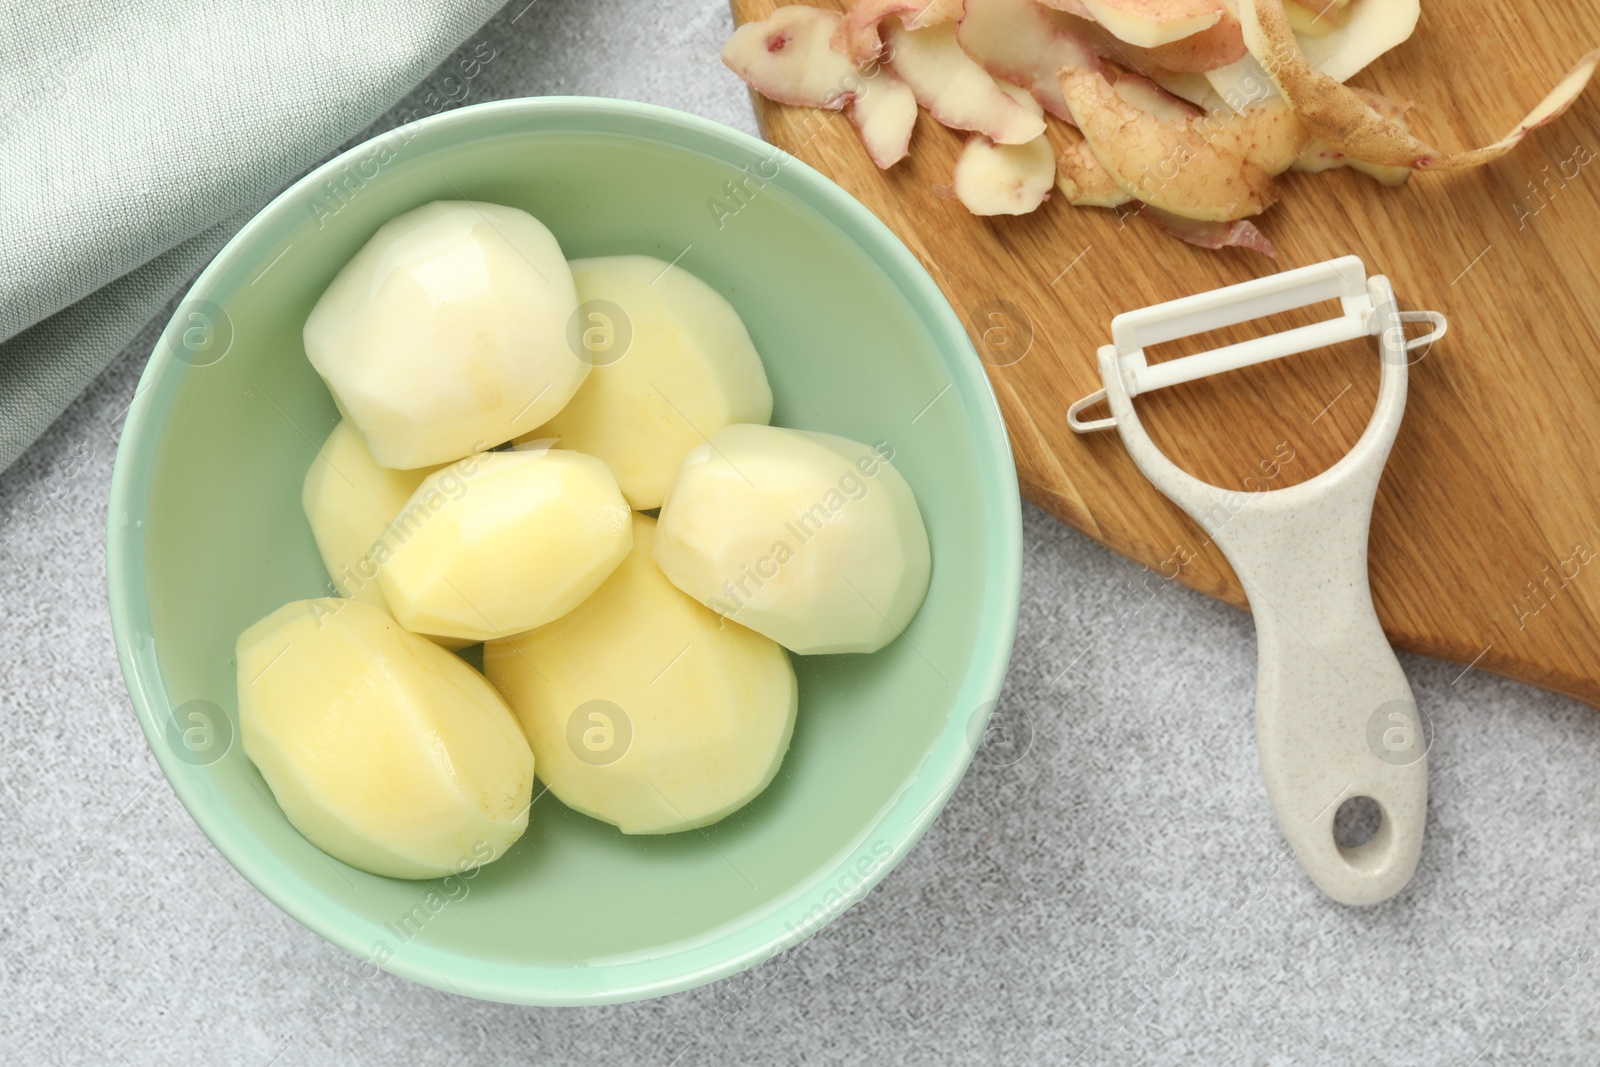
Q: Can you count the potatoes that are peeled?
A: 7